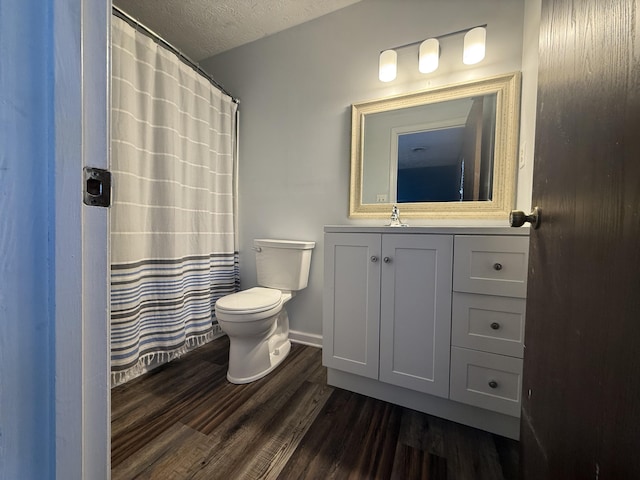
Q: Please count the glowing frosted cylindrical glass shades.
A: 3